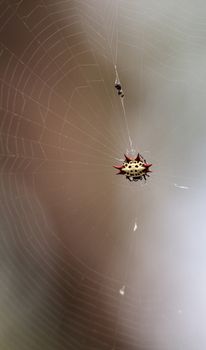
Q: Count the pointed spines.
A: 6